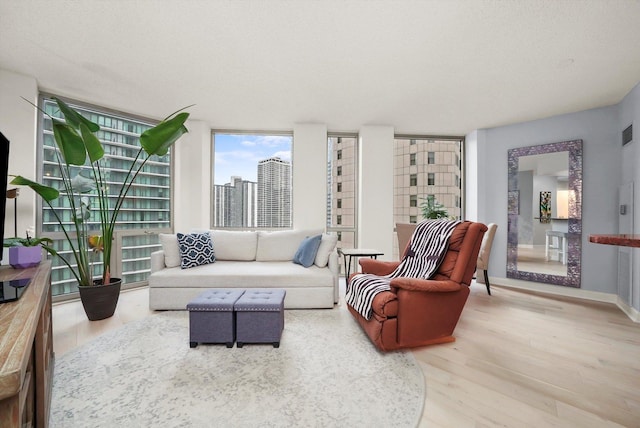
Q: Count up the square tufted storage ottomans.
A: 2